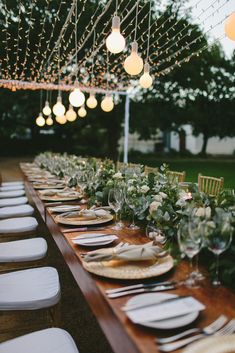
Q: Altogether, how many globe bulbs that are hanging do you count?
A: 14